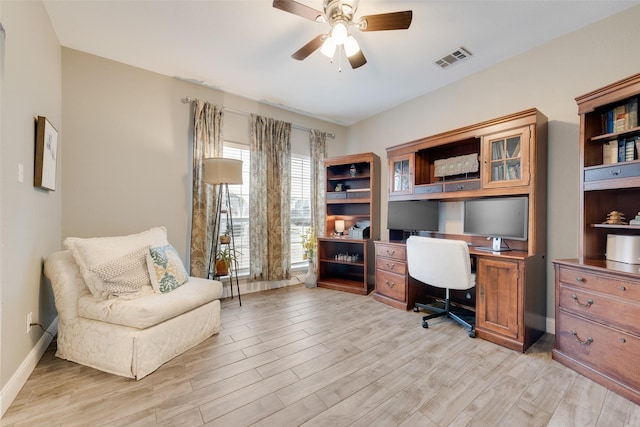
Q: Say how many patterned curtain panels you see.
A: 3